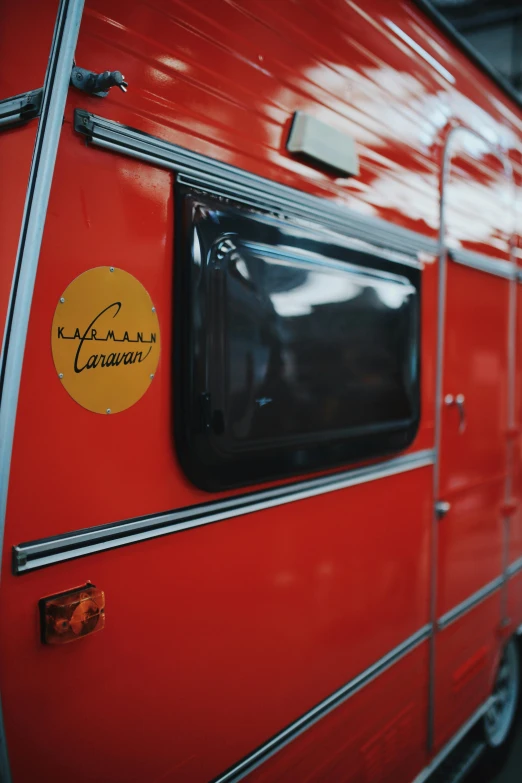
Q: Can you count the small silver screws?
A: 6